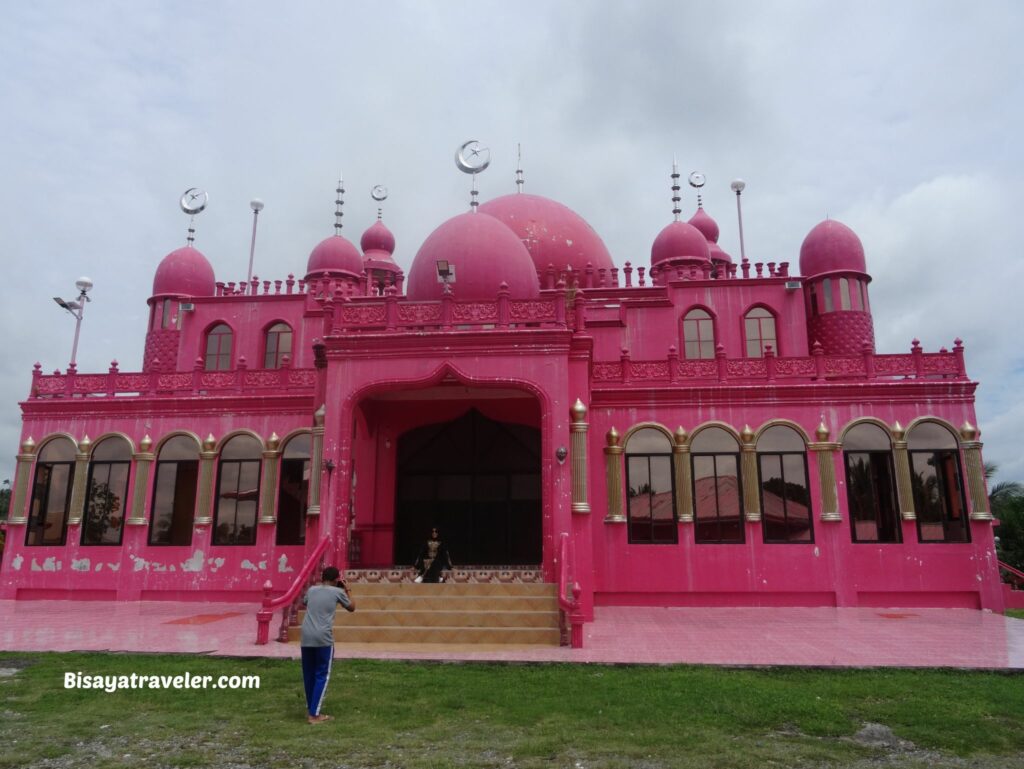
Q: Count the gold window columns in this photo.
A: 13